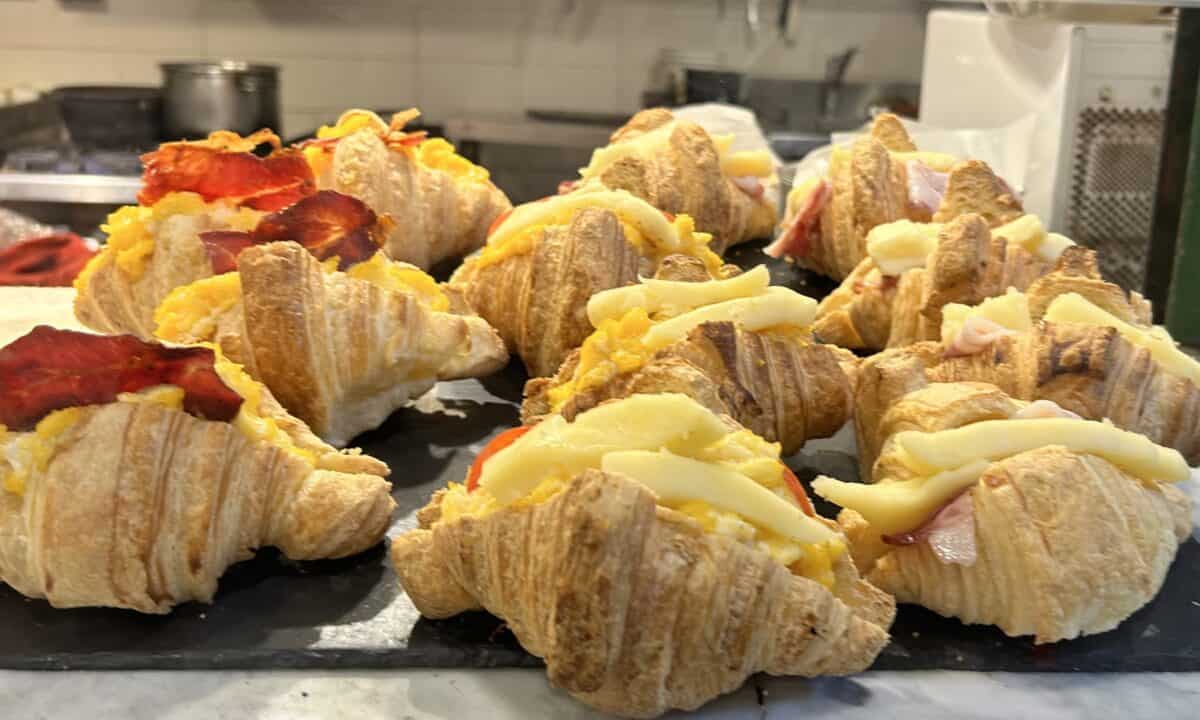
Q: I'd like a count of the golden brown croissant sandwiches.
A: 12